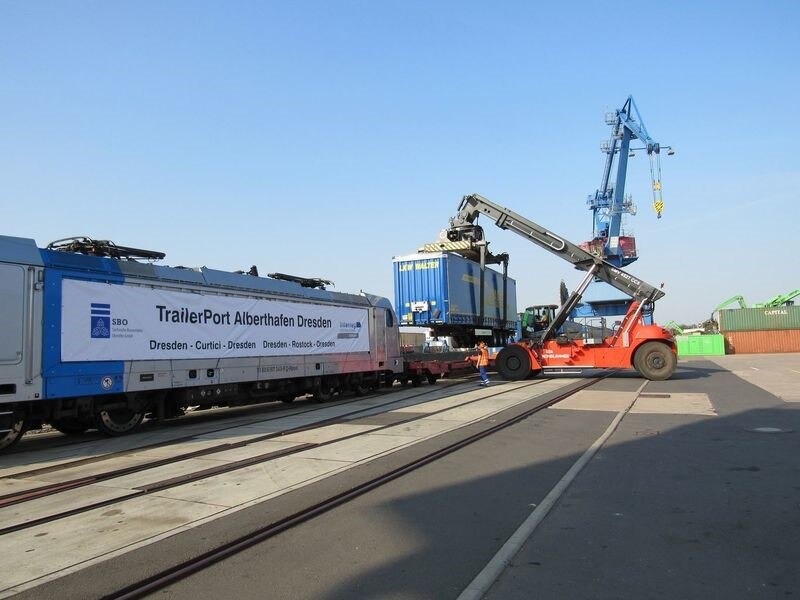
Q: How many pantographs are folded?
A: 2